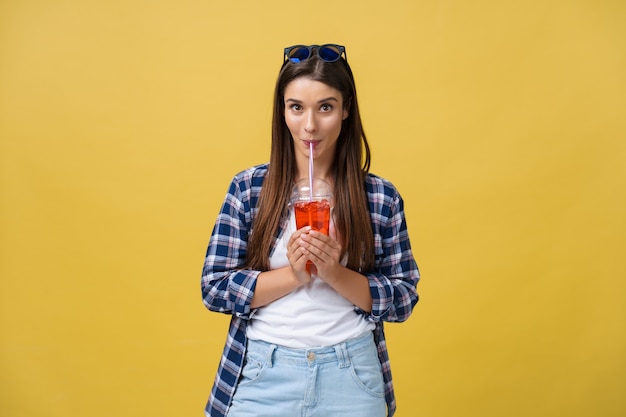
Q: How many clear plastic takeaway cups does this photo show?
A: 1